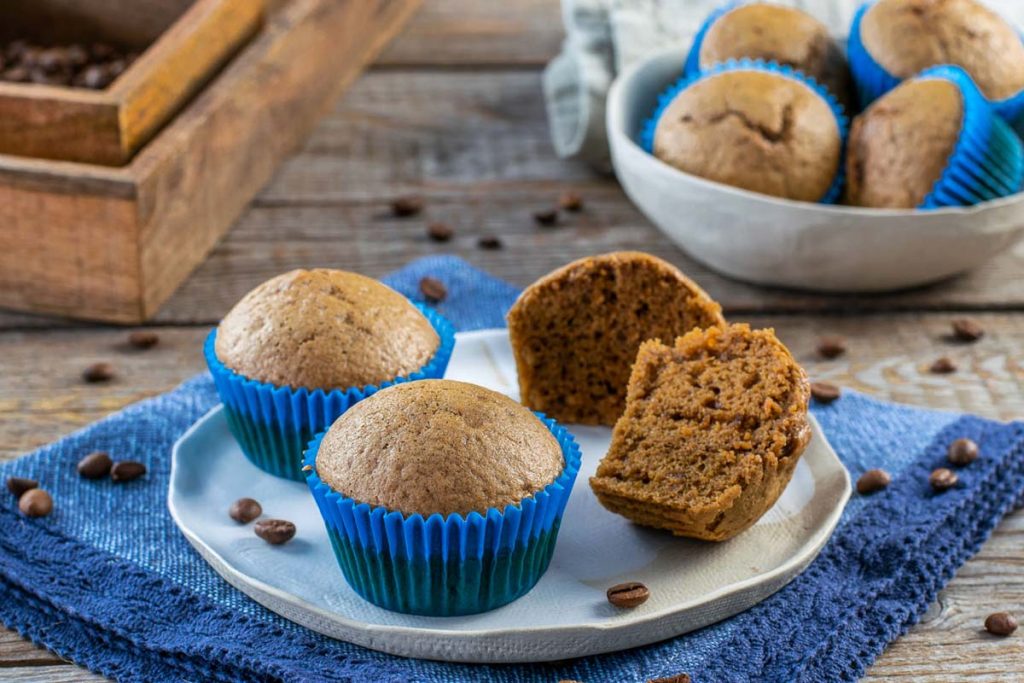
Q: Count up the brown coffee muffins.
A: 7